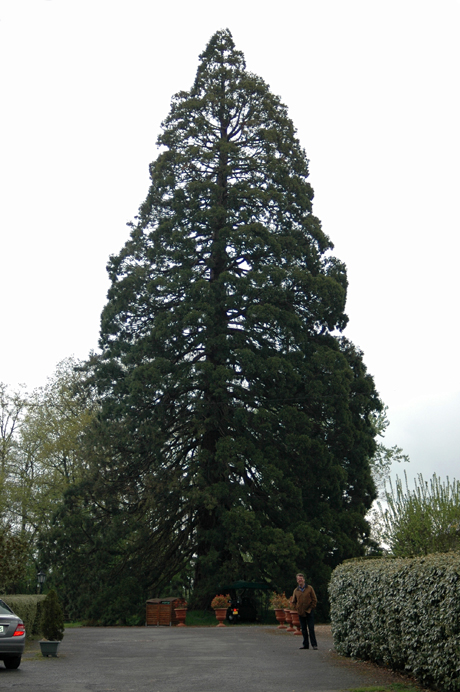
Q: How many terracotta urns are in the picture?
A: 5